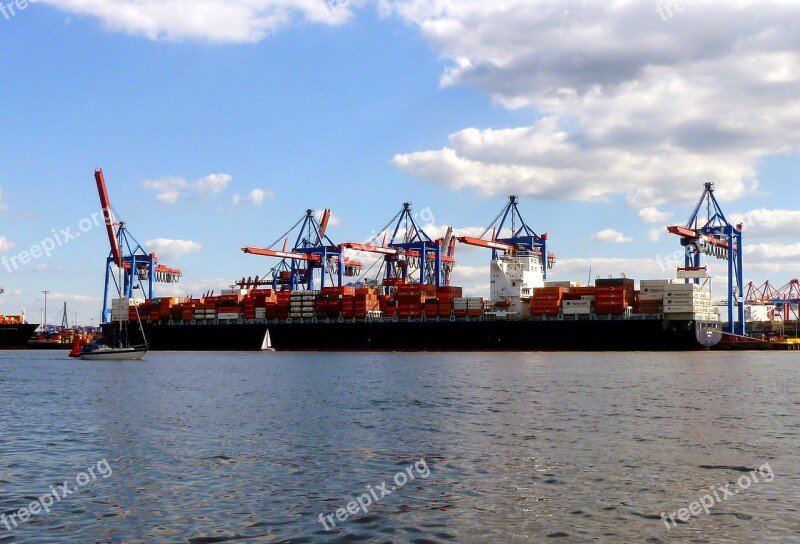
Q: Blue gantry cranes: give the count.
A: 5